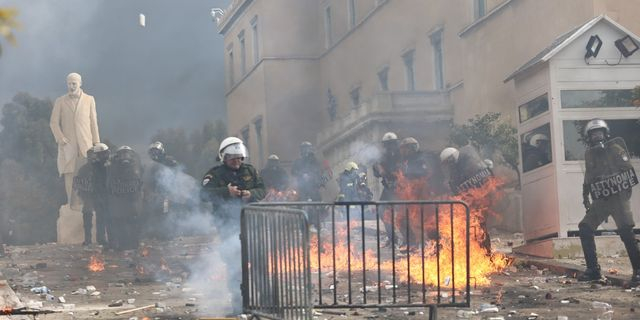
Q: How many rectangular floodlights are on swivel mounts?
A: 2